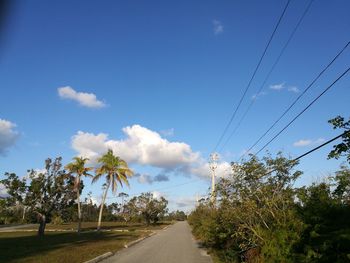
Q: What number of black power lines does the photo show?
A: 5